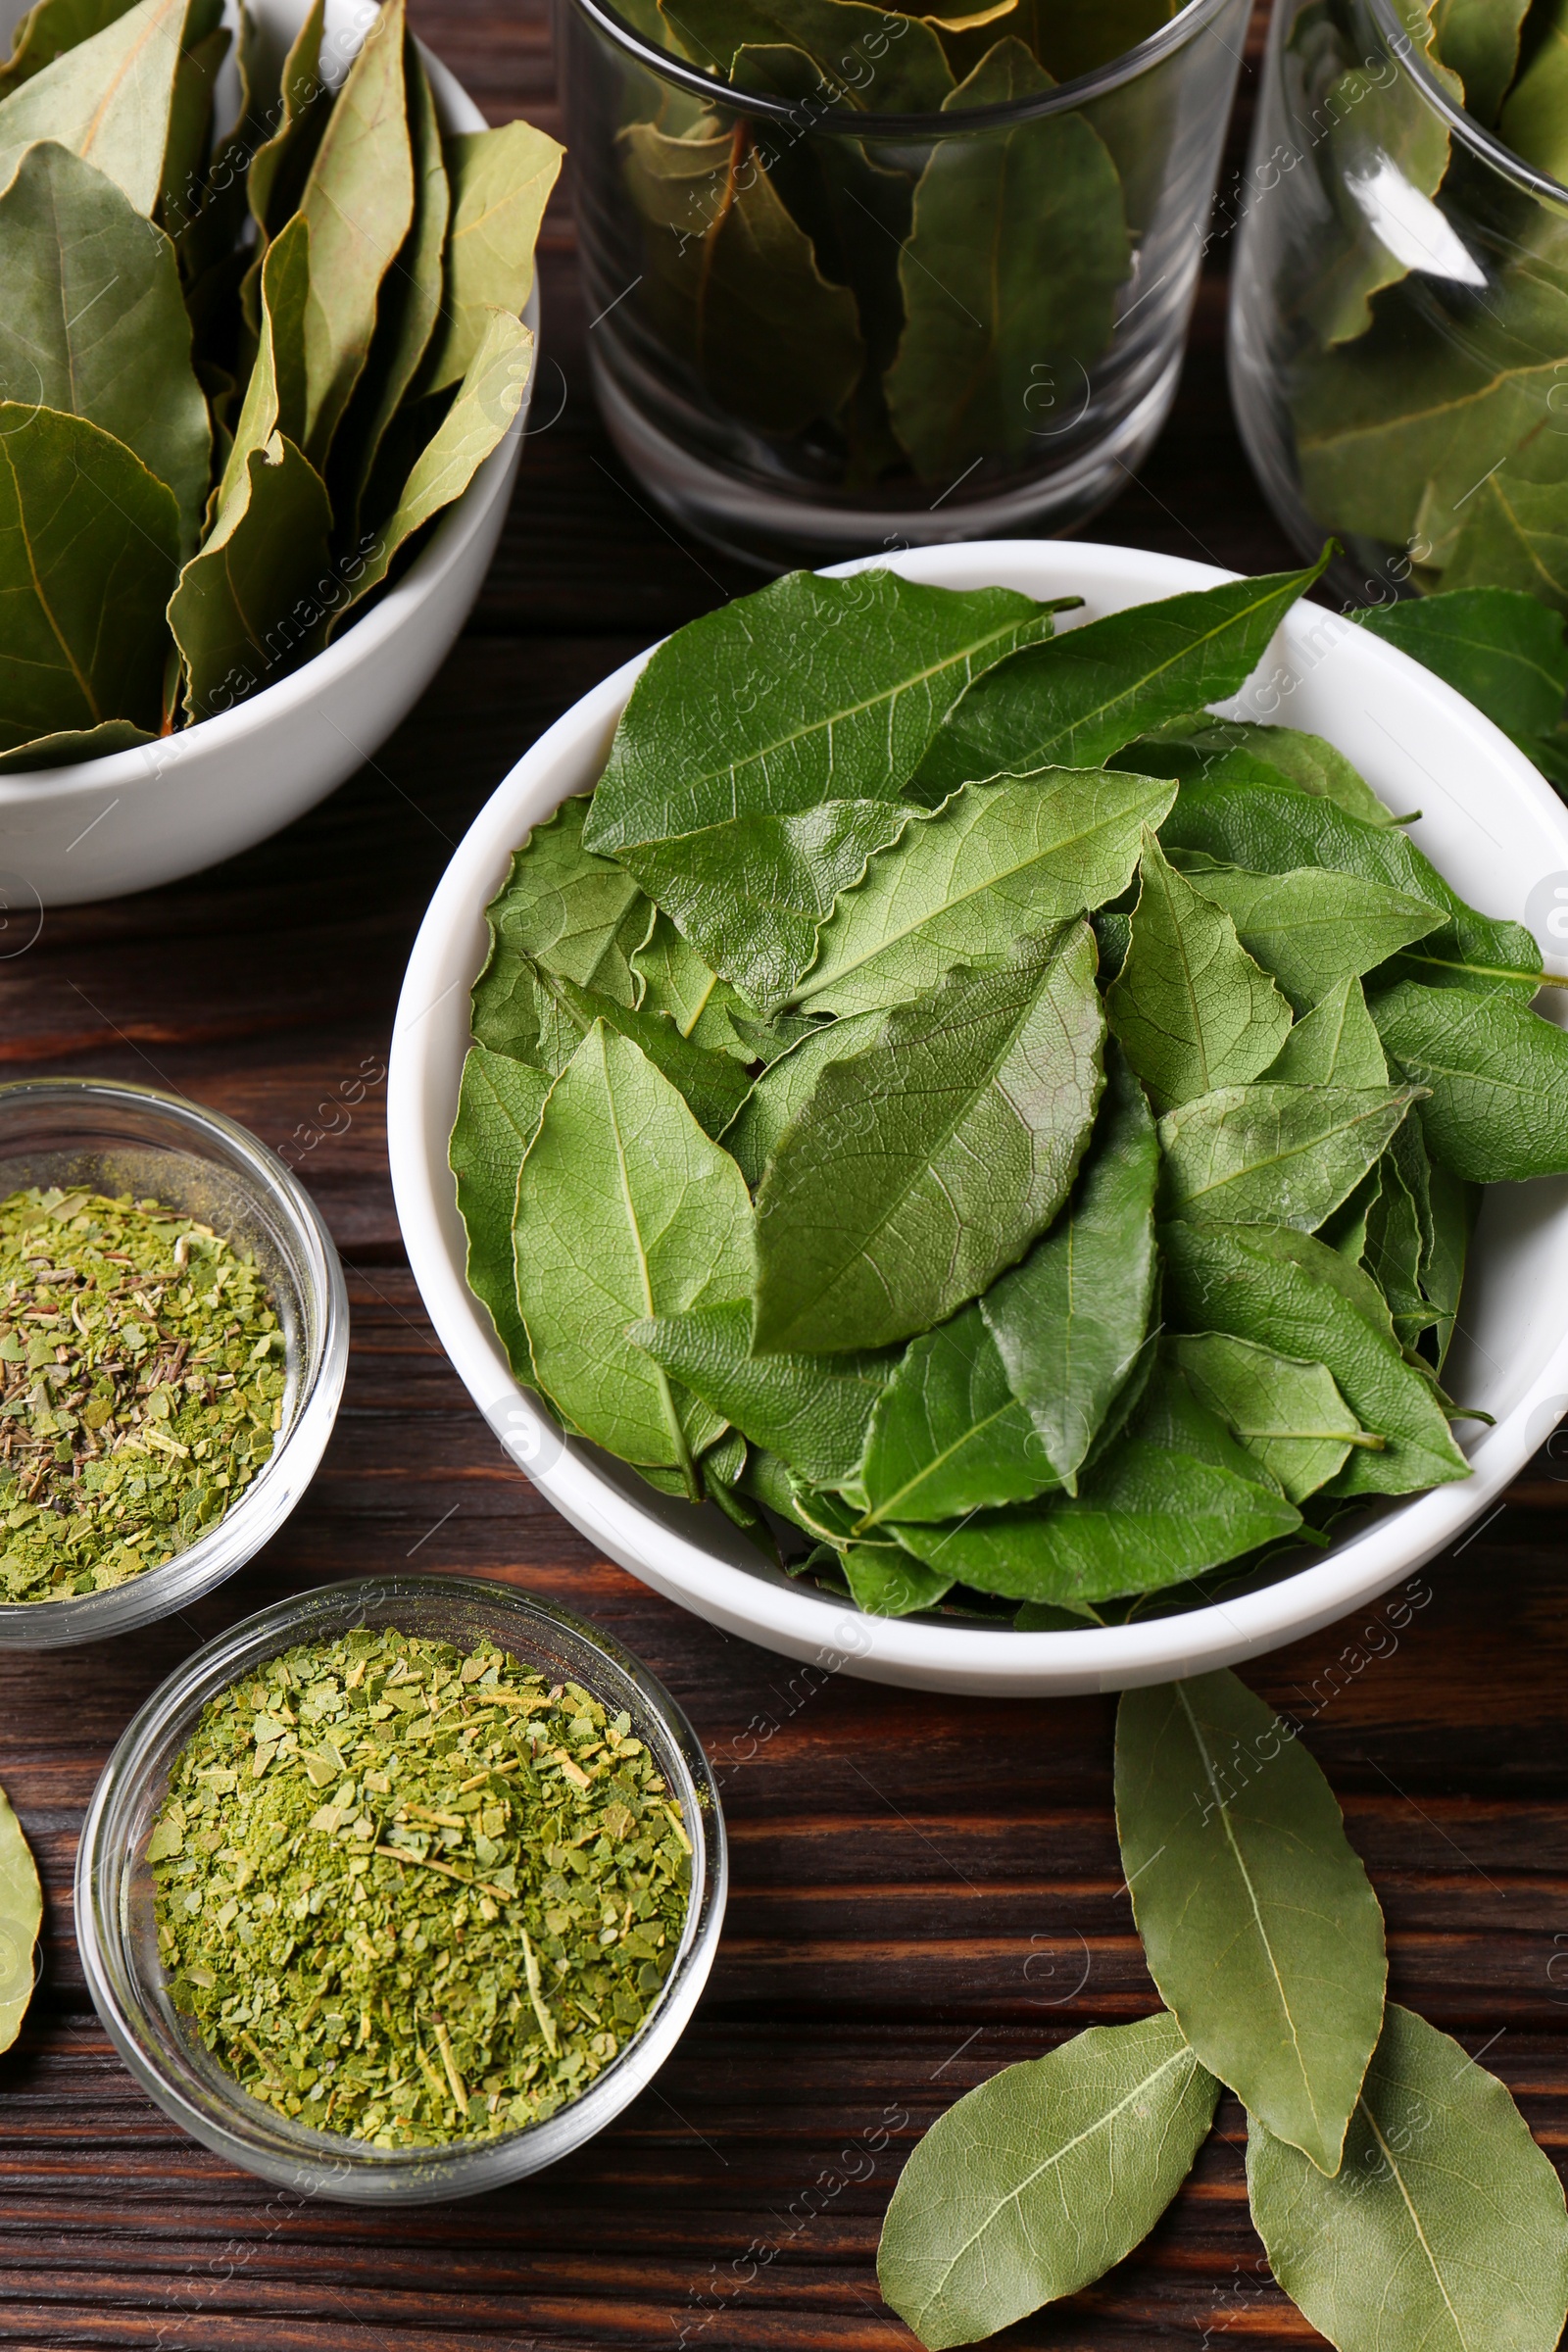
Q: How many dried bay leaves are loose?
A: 4